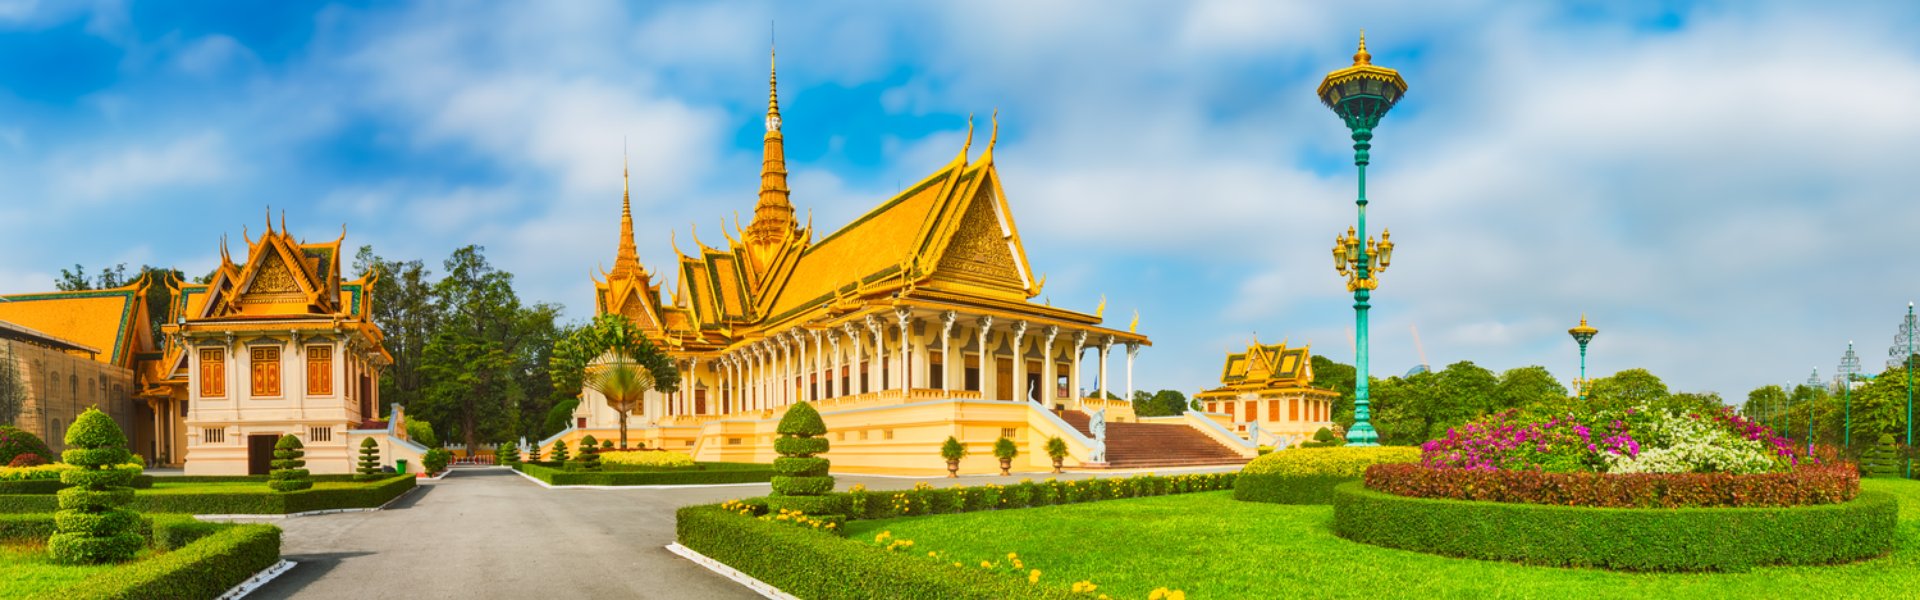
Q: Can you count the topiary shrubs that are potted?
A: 3